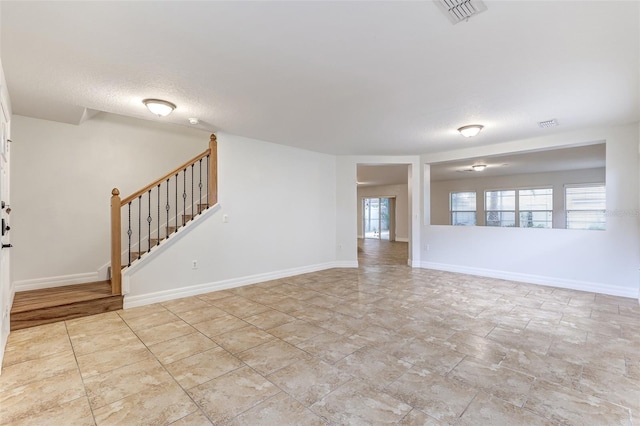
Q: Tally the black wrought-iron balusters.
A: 10